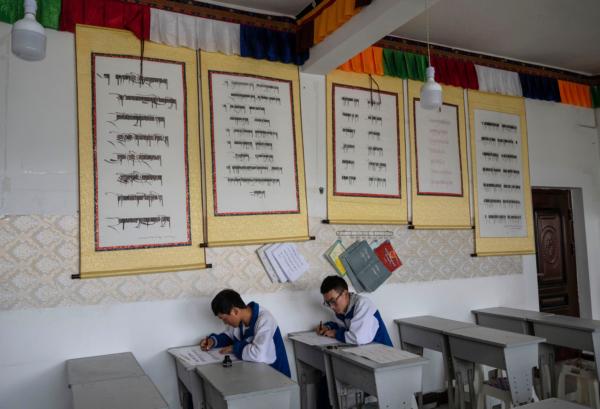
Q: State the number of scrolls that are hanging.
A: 5